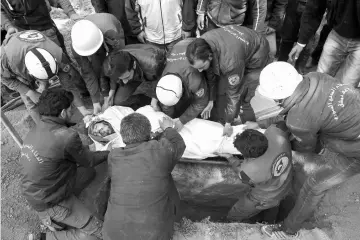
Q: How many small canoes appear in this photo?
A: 0